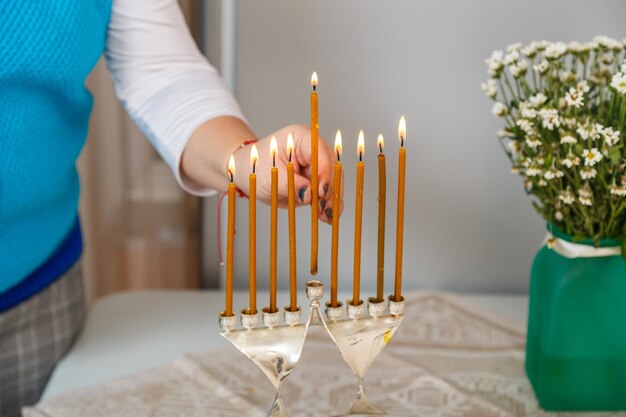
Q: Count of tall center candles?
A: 1